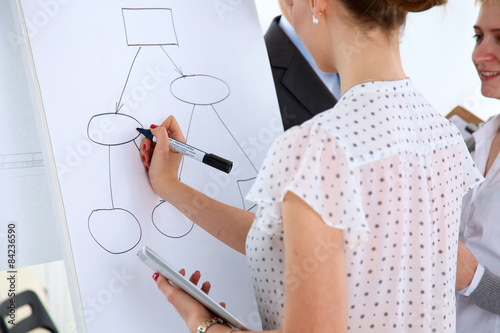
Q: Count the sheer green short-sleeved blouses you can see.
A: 0